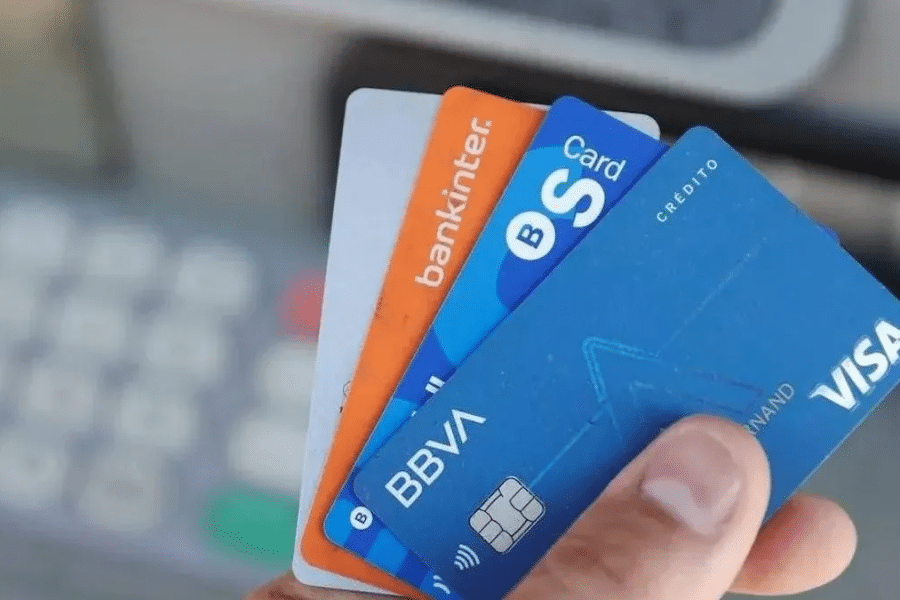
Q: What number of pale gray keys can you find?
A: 12